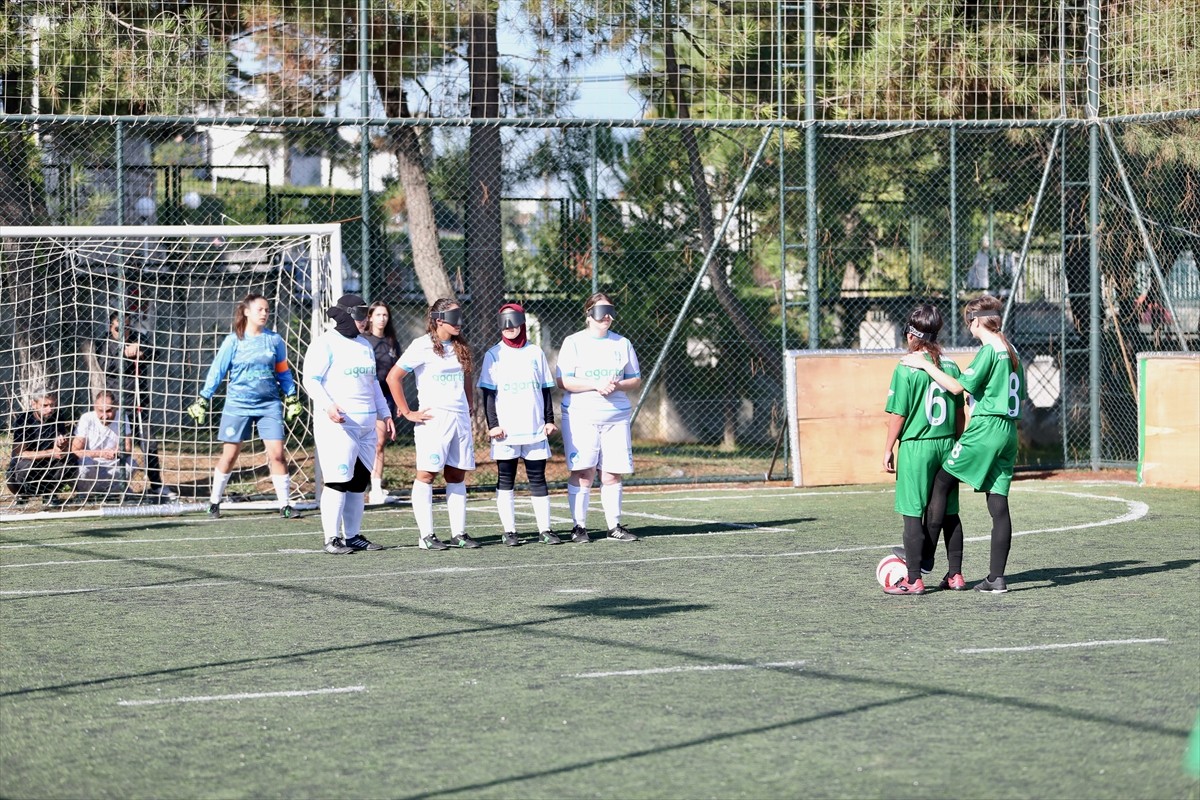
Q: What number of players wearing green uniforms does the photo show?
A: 2